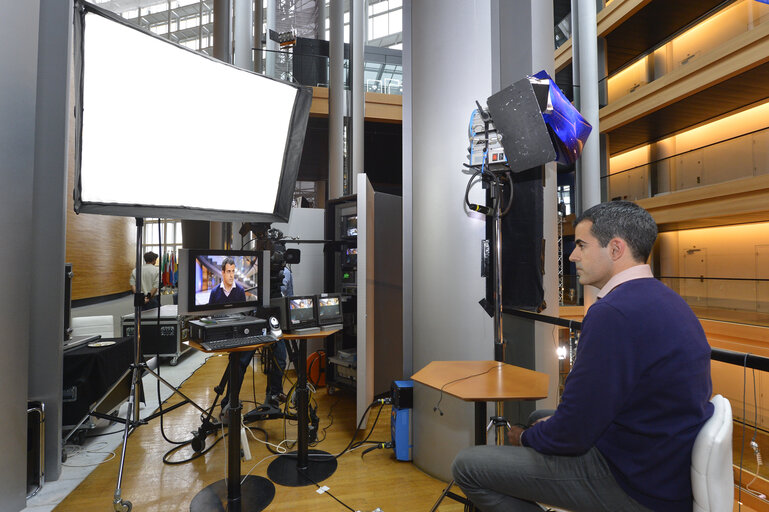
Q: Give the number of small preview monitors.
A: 2